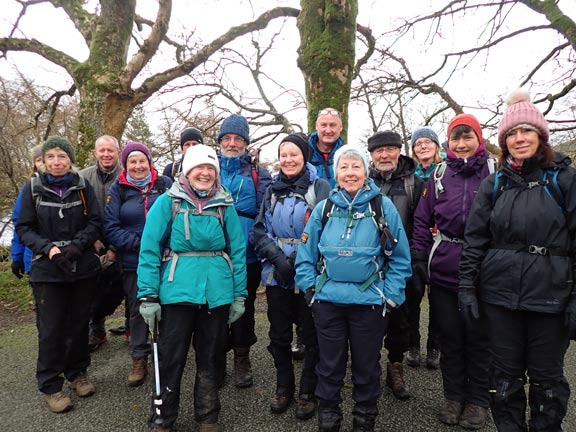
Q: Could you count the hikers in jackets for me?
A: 14